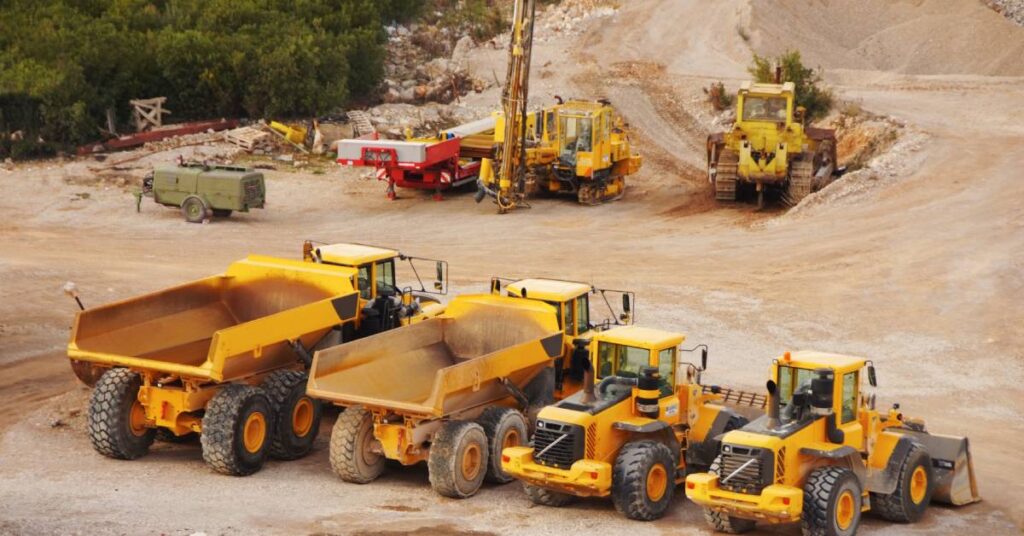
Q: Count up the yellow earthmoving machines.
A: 6